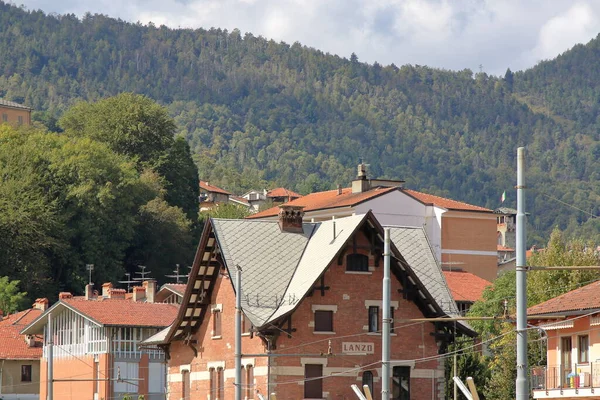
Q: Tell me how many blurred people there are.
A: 0